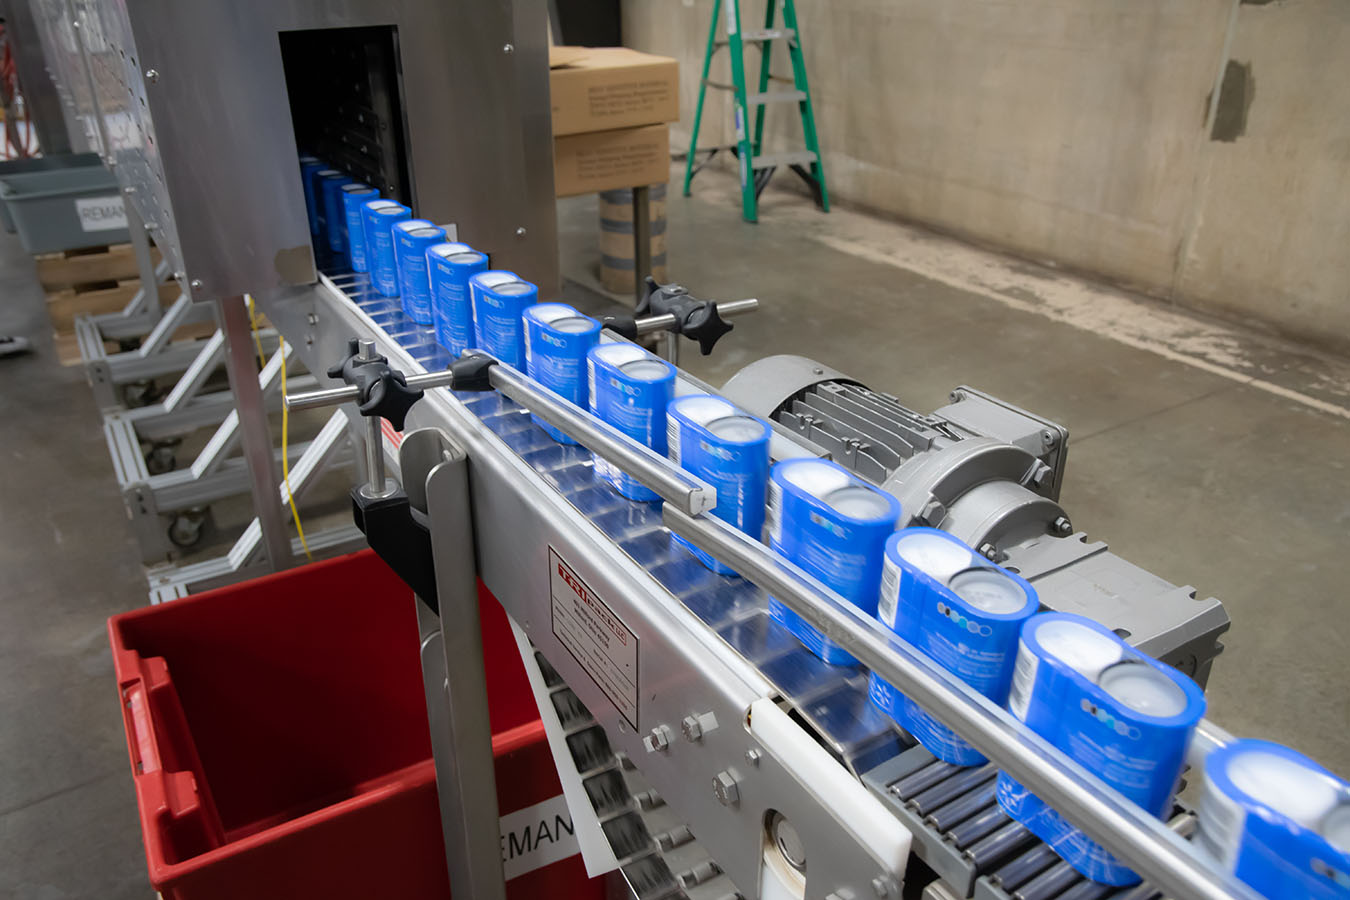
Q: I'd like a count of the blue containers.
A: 14